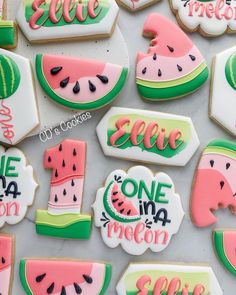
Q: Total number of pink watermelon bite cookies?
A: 2